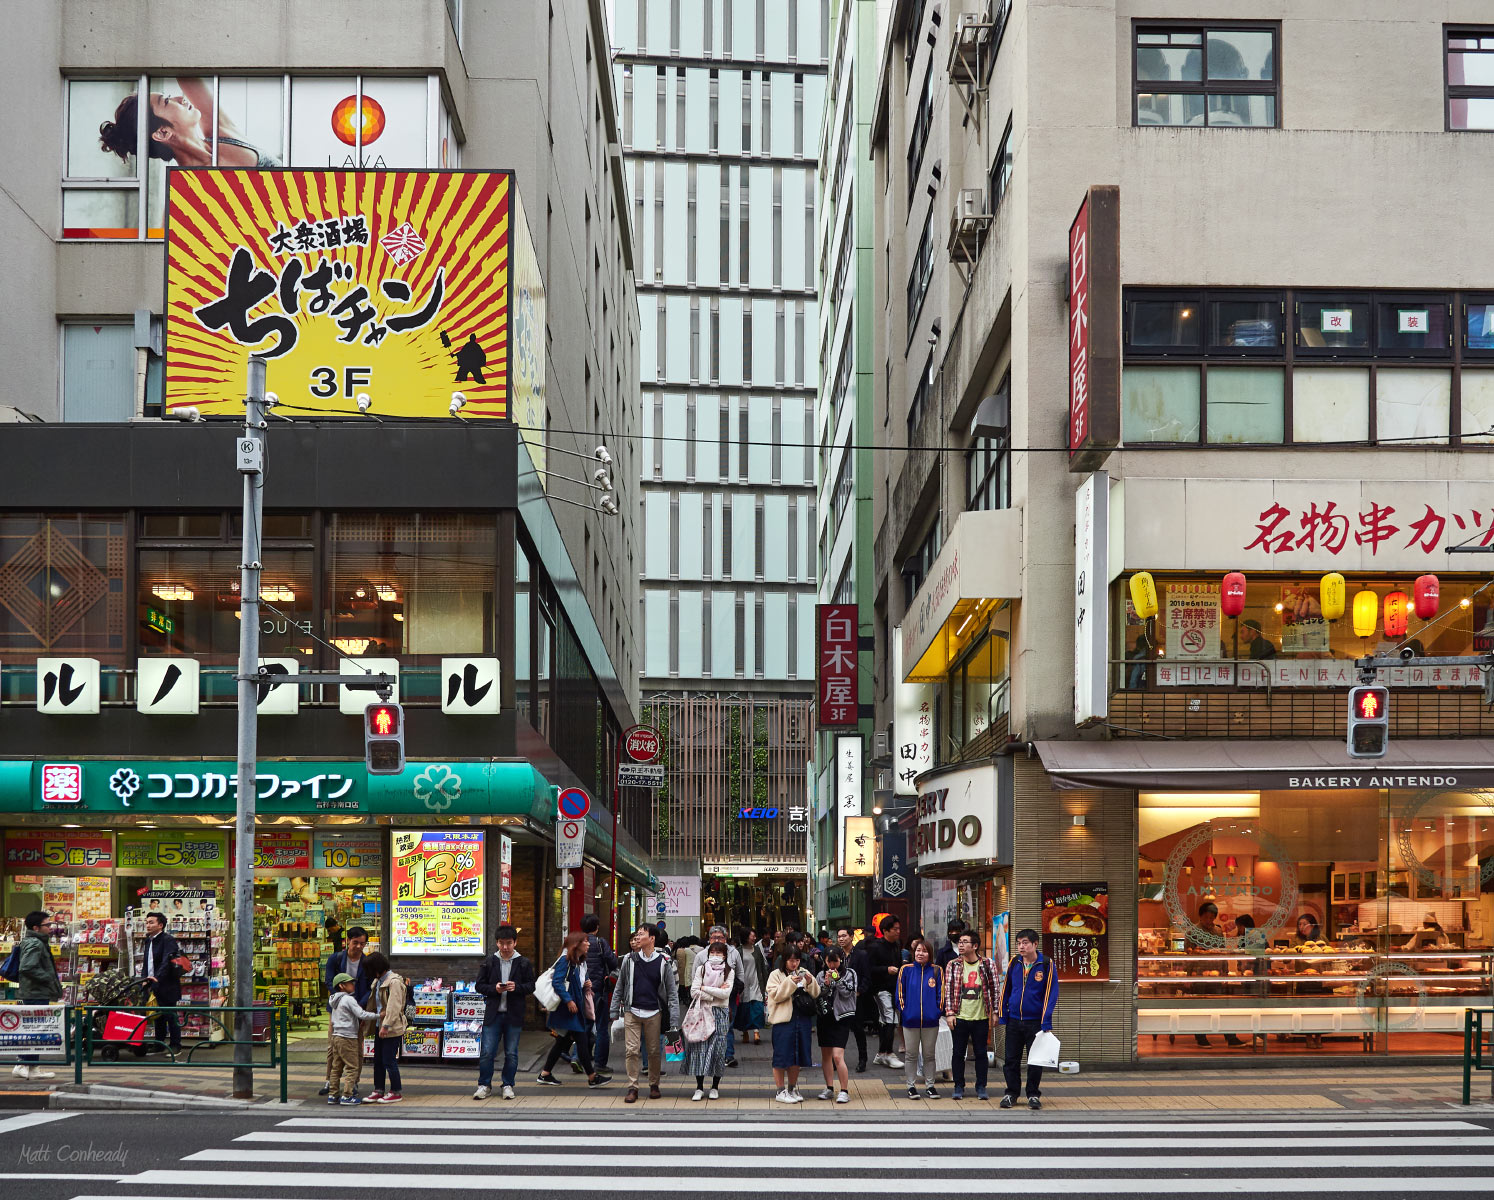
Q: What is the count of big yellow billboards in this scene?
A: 1